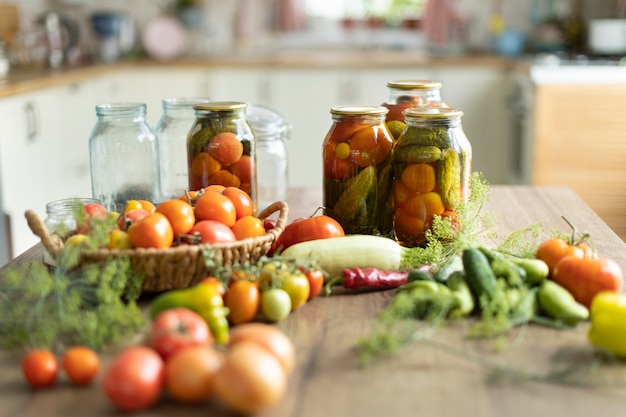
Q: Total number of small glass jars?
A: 1